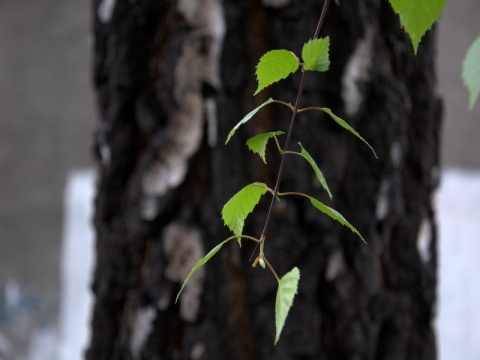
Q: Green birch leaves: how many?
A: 12